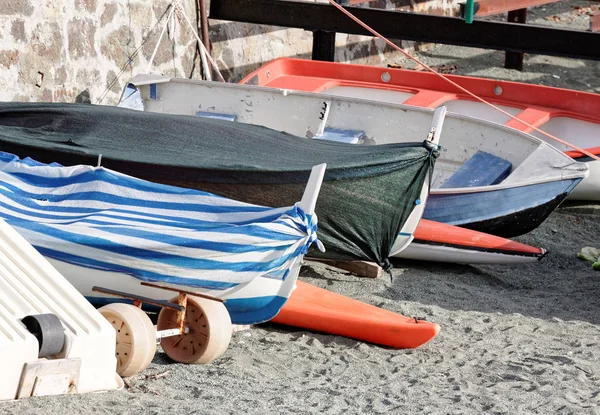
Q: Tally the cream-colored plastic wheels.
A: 2